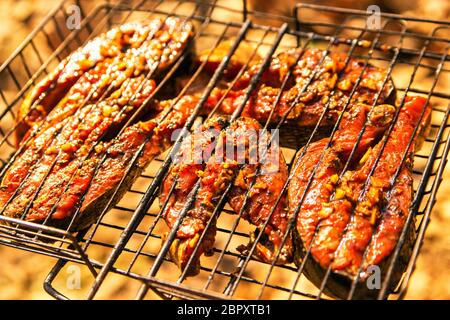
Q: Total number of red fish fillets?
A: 5